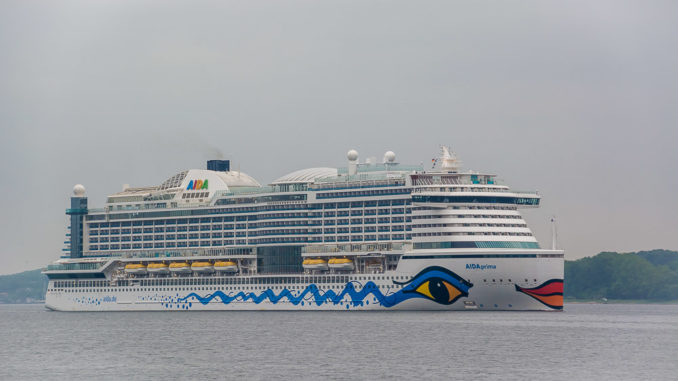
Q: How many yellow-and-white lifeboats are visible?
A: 7